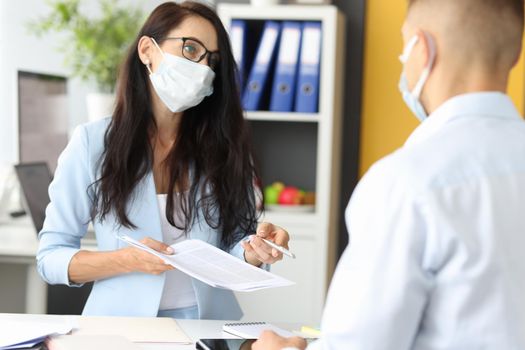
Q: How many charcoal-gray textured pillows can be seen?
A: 0